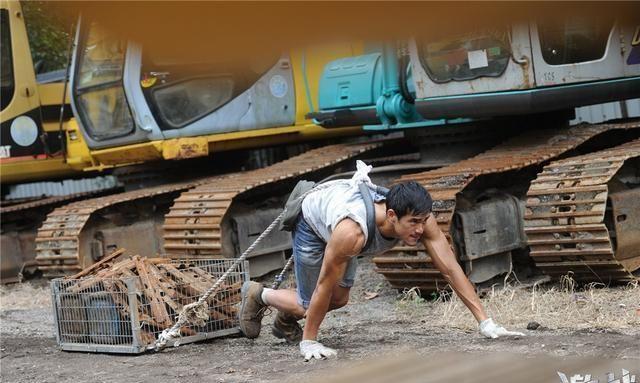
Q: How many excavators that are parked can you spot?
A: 3